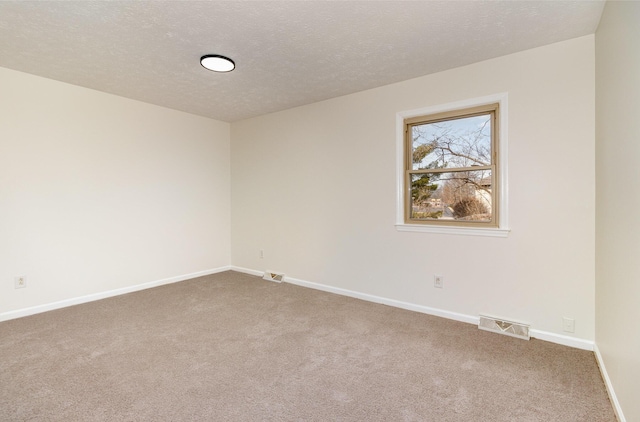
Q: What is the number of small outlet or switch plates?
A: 4